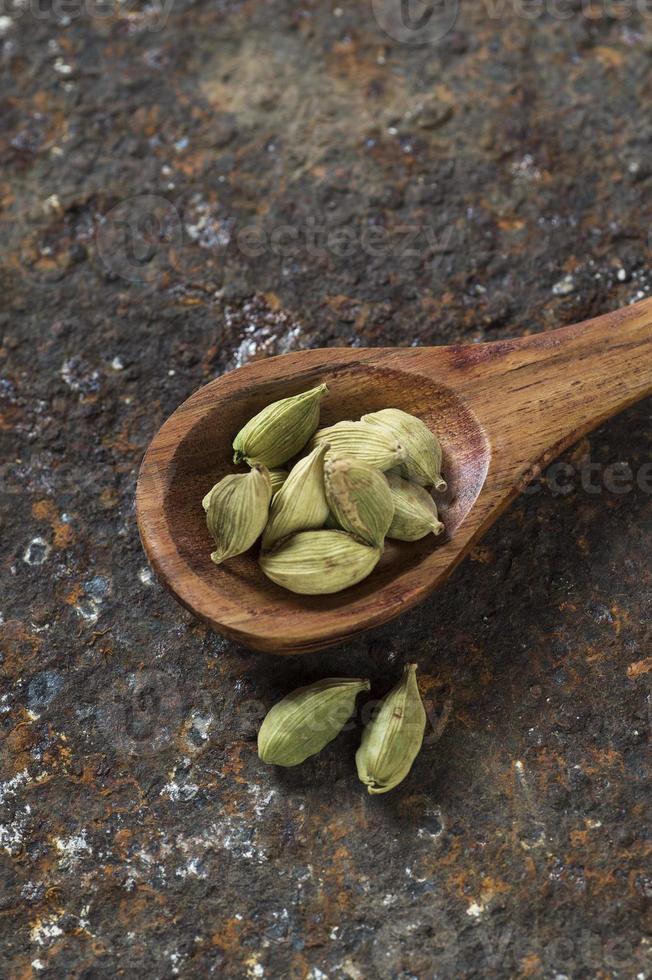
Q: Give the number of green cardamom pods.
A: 11